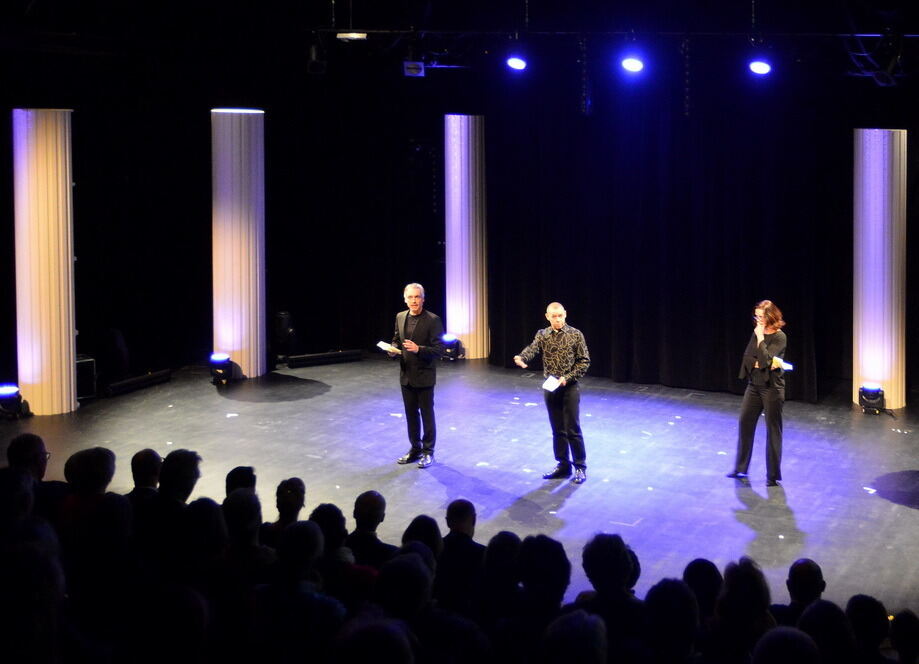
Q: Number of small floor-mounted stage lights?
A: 4